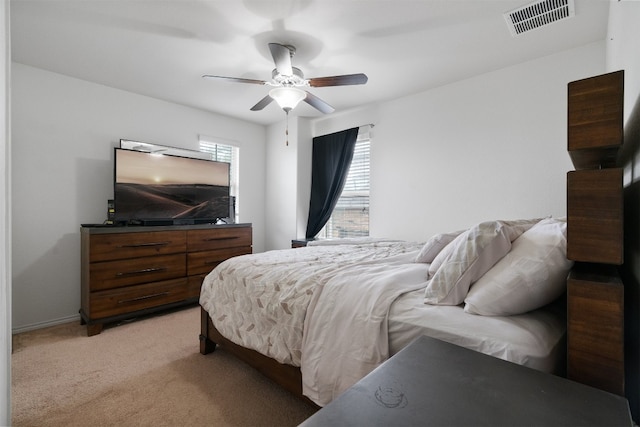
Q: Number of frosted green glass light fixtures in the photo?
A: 0